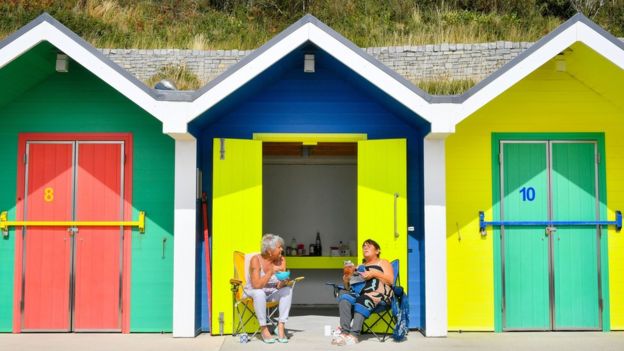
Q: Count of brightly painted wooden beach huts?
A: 3